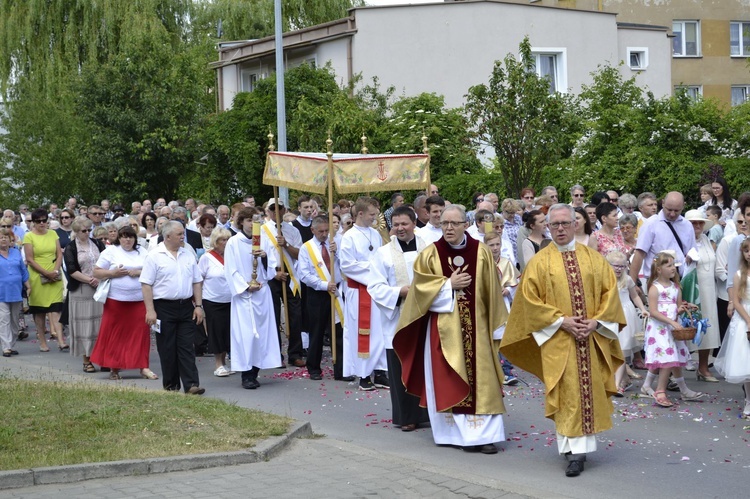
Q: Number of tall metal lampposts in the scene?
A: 1